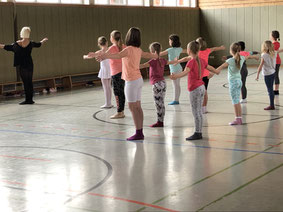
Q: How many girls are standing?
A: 11